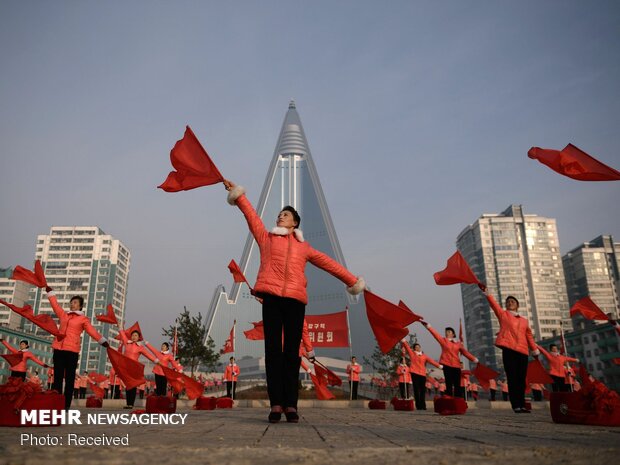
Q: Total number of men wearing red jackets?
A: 0